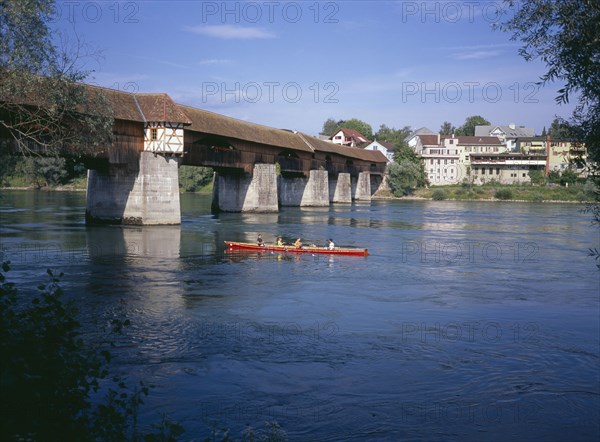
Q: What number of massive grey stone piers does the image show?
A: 5